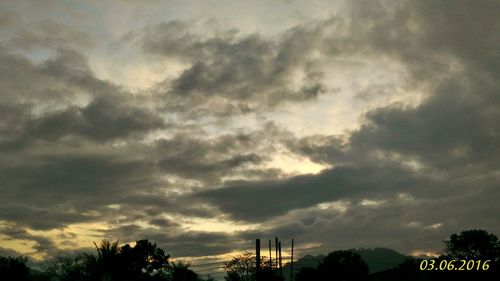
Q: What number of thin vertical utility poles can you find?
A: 5